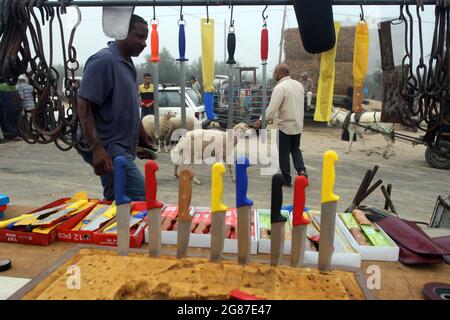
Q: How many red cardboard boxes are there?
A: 3